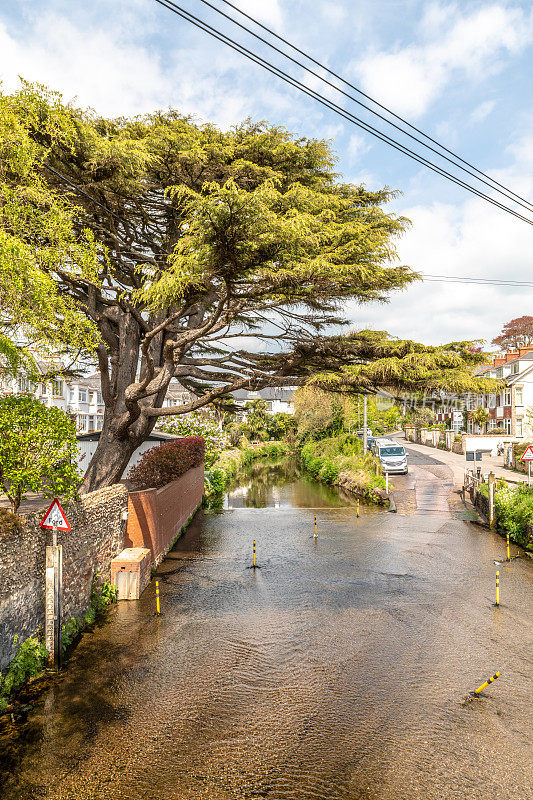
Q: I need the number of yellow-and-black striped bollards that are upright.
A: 6